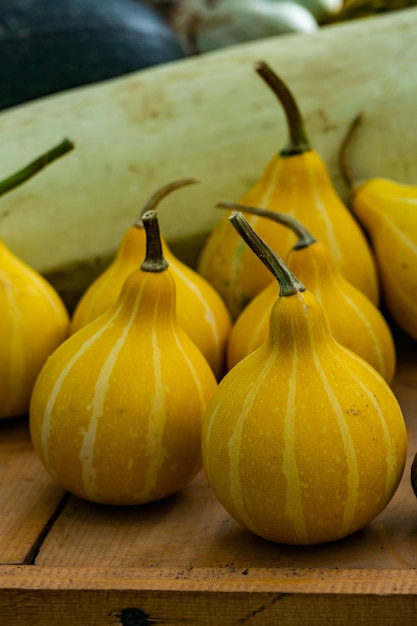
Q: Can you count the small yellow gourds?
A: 7